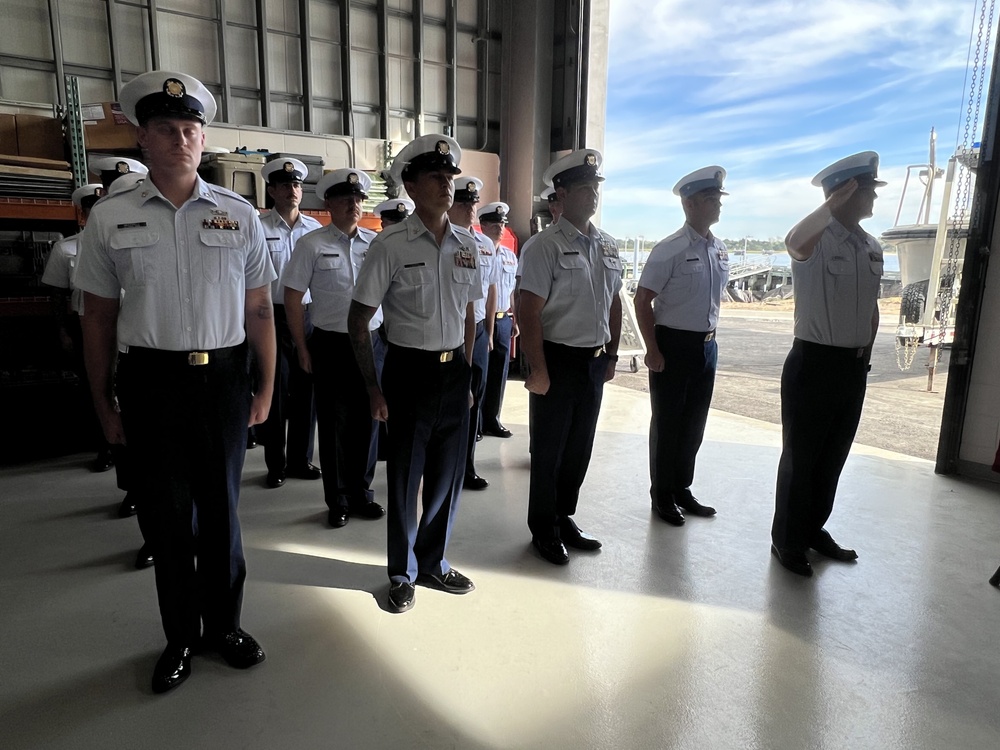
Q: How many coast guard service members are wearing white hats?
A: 14